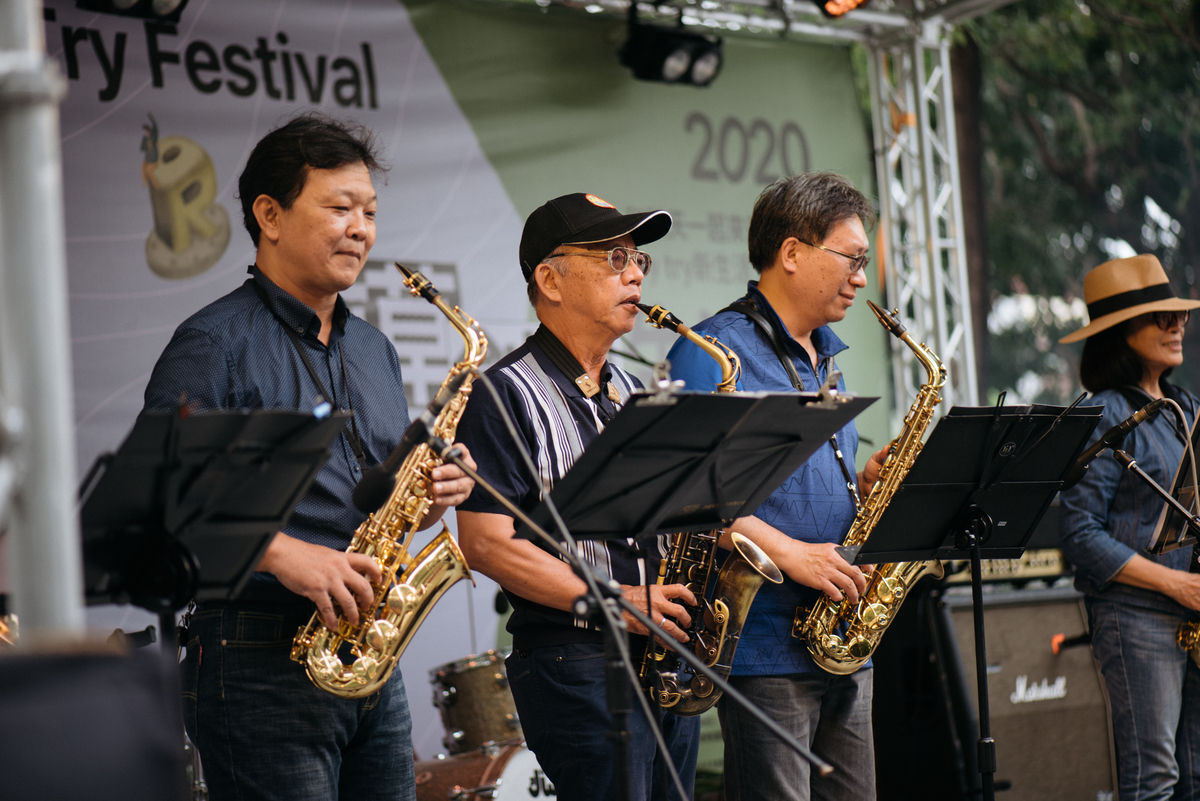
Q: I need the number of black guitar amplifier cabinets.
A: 1